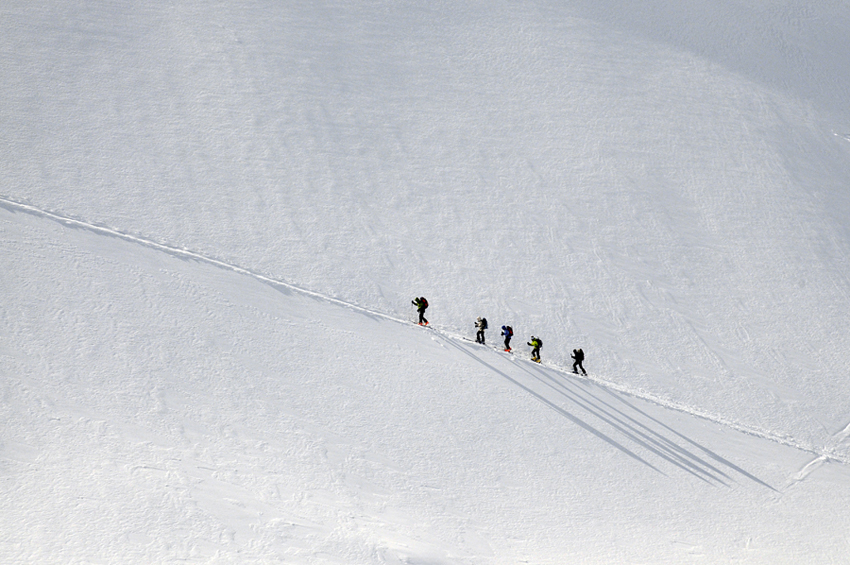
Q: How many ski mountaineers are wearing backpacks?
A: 5